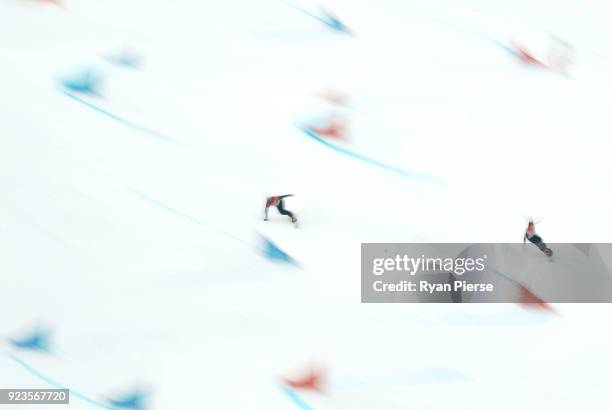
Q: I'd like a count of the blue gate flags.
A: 6